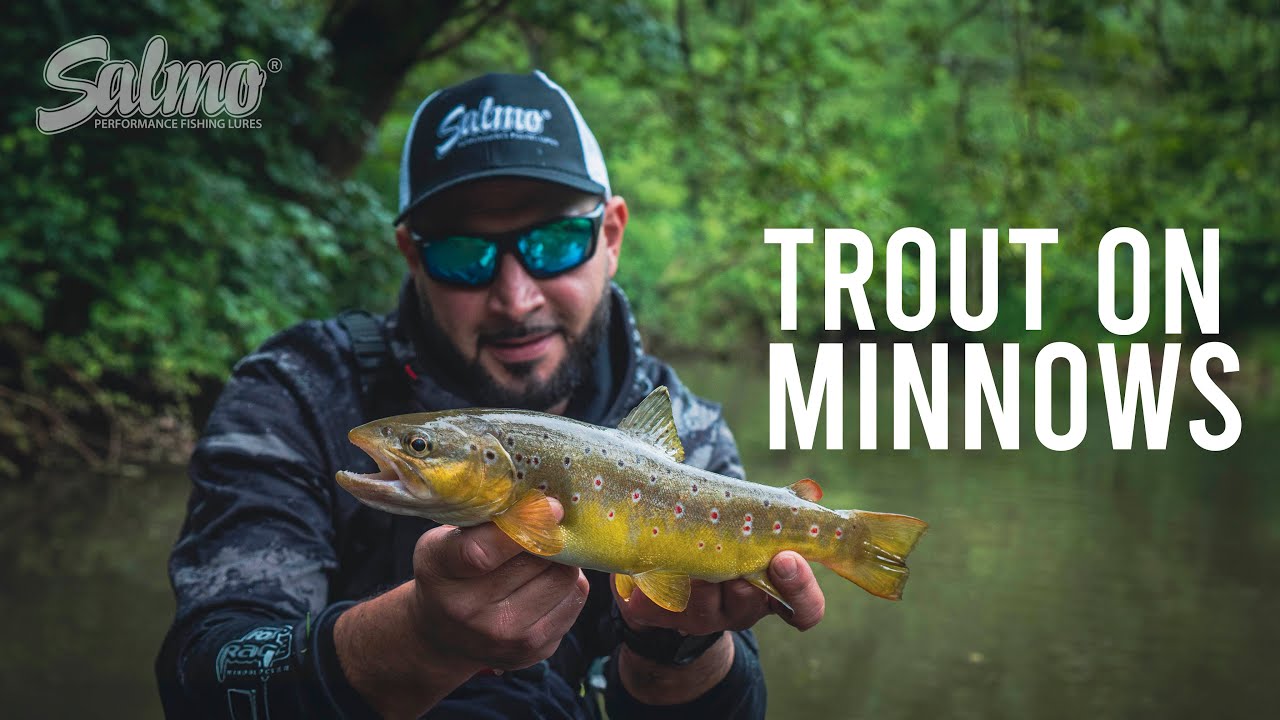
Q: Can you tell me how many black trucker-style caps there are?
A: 1